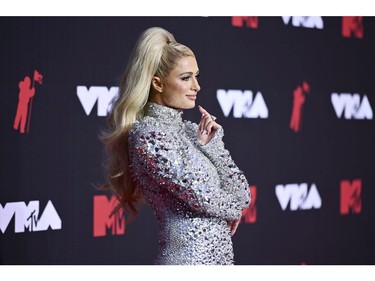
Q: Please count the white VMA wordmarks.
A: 6